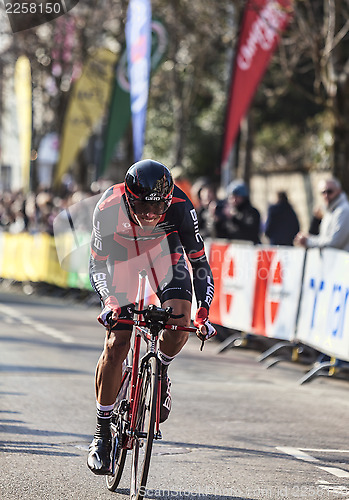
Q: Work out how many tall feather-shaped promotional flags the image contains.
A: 5